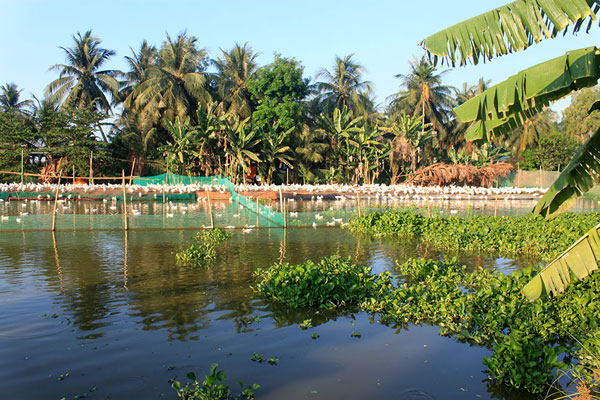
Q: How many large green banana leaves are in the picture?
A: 4